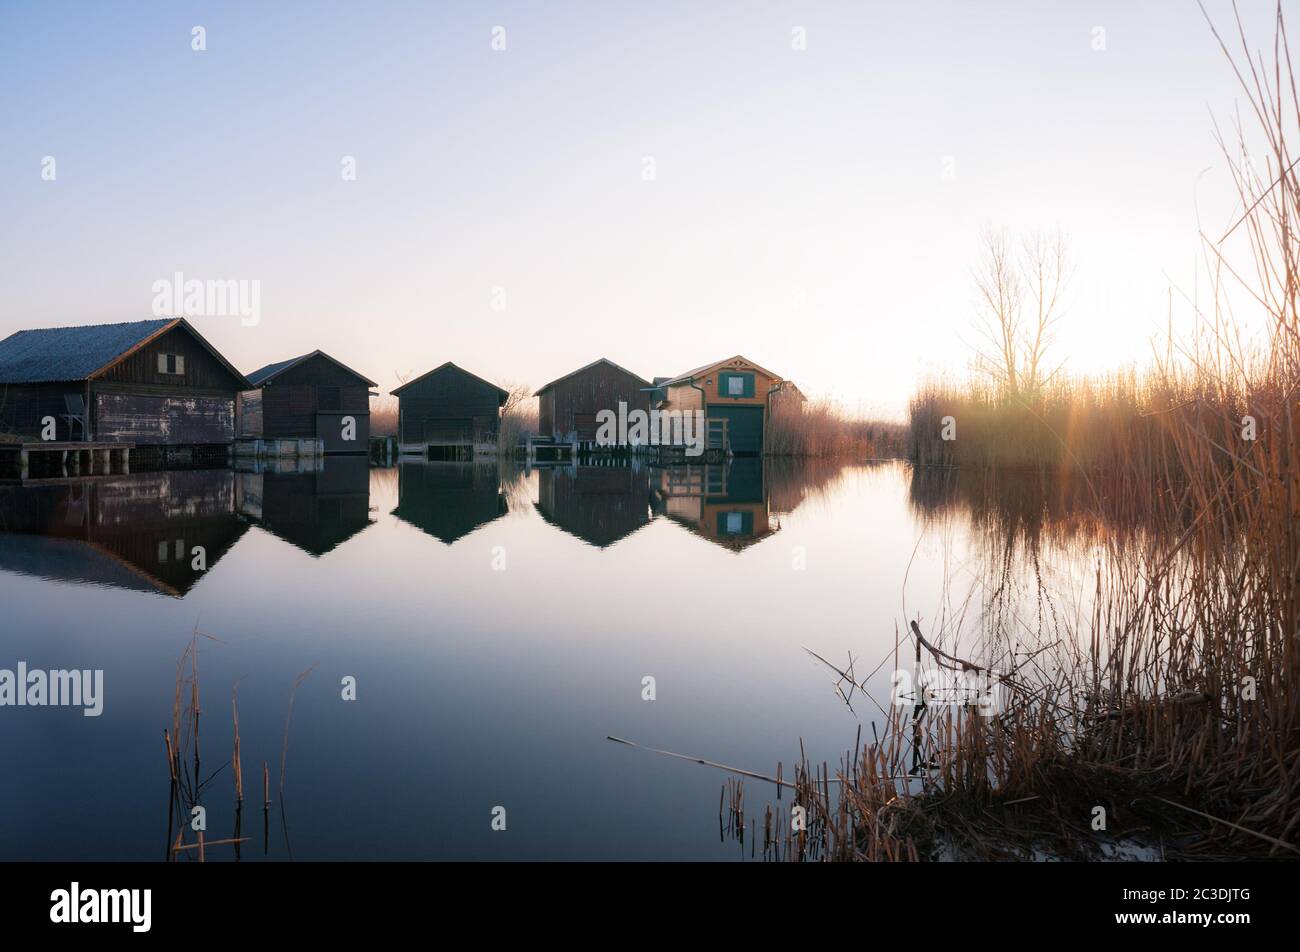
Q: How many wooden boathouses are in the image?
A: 5